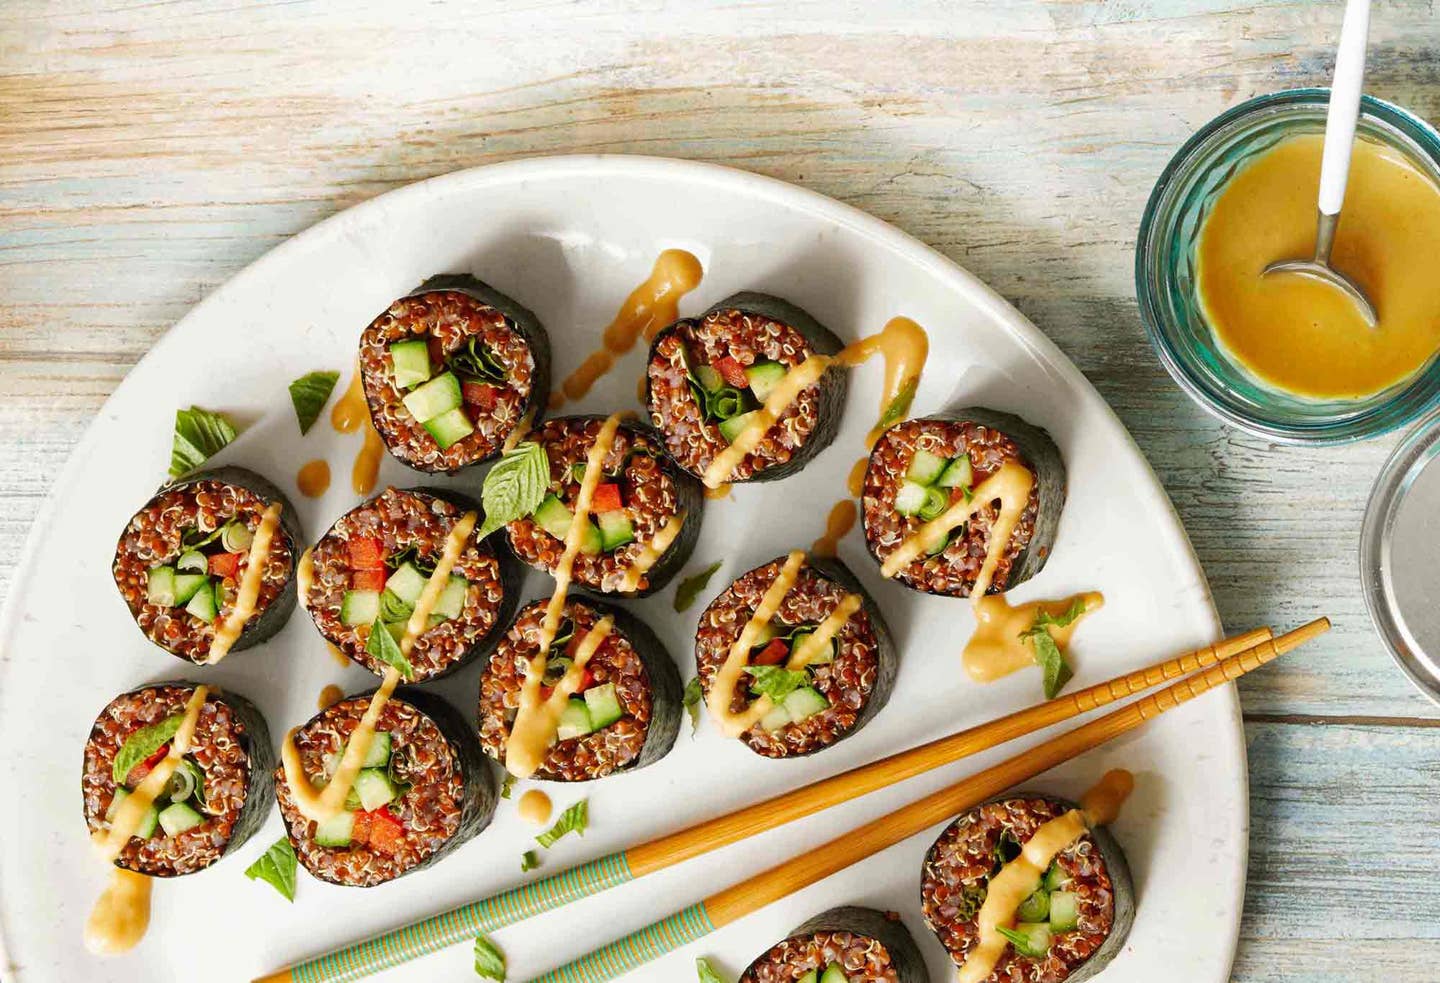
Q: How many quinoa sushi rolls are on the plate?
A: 12